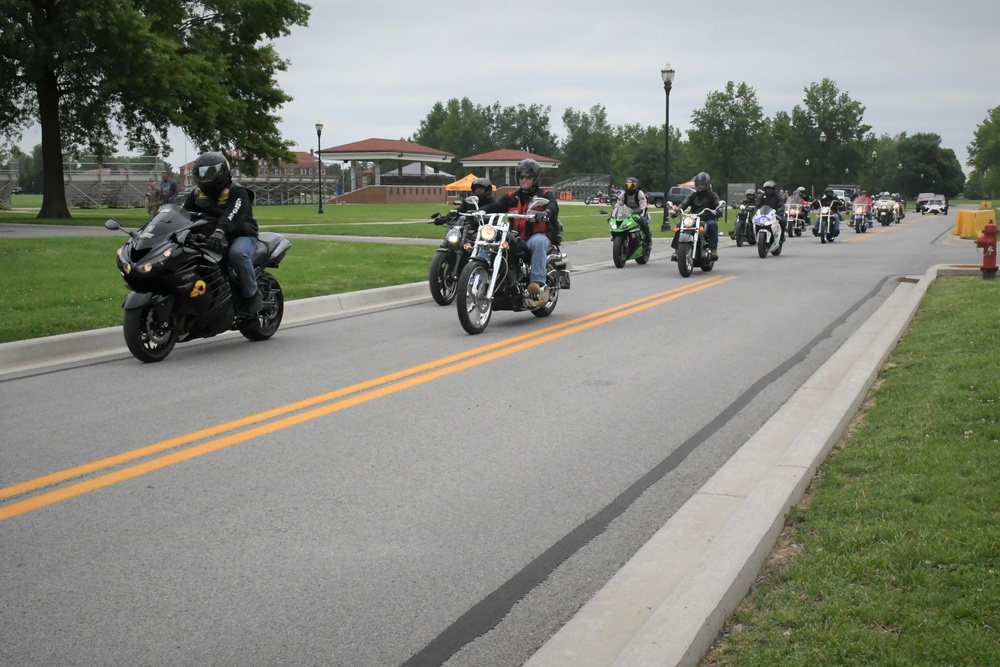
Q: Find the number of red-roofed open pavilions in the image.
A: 2